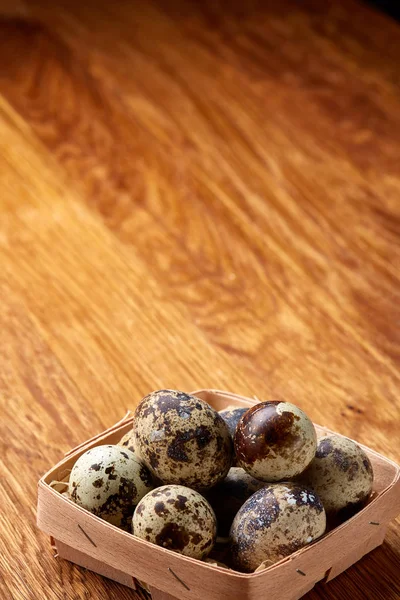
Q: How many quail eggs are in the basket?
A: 9